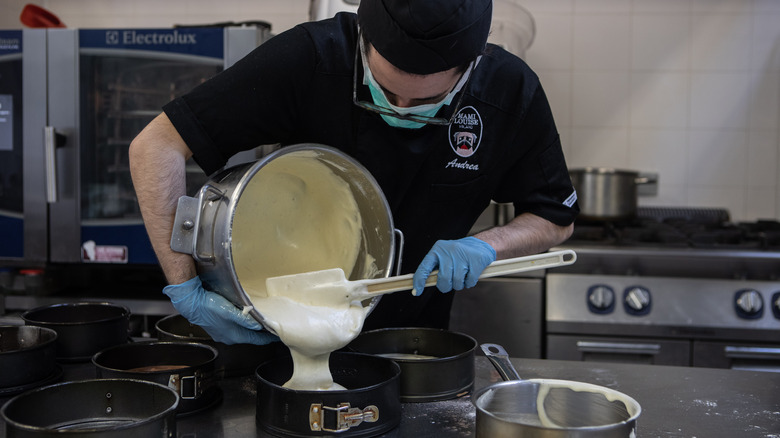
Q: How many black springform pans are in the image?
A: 7